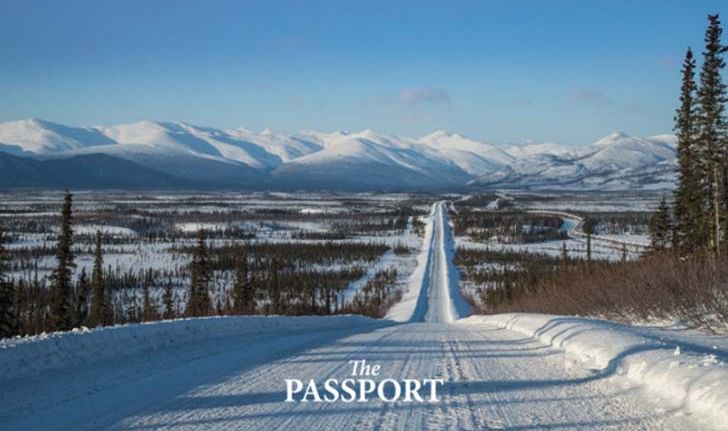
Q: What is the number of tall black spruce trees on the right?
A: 2